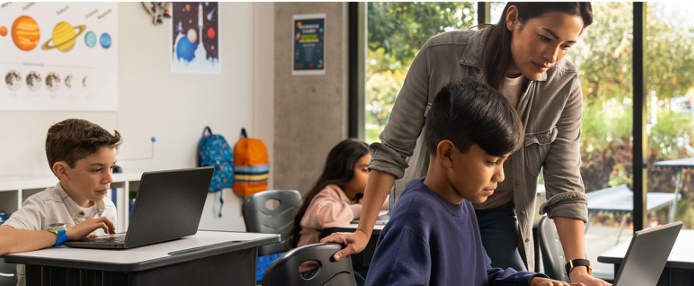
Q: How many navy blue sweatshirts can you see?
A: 1